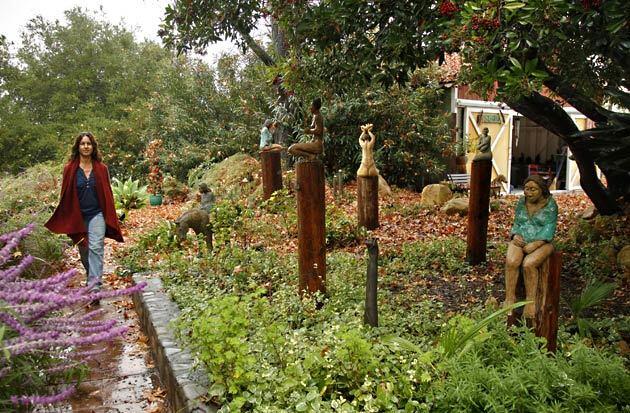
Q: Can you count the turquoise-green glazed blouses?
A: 1